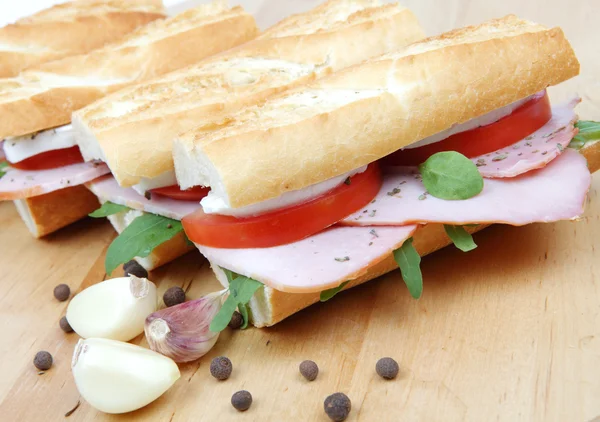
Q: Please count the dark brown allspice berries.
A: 12